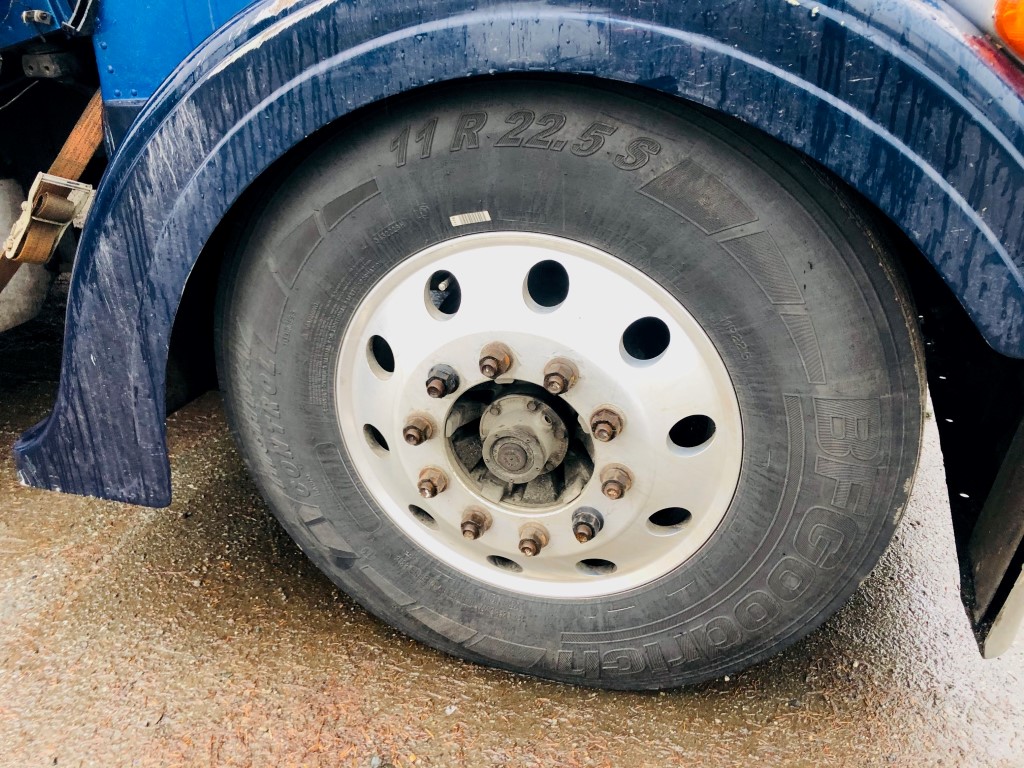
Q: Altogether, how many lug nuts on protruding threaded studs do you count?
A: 10